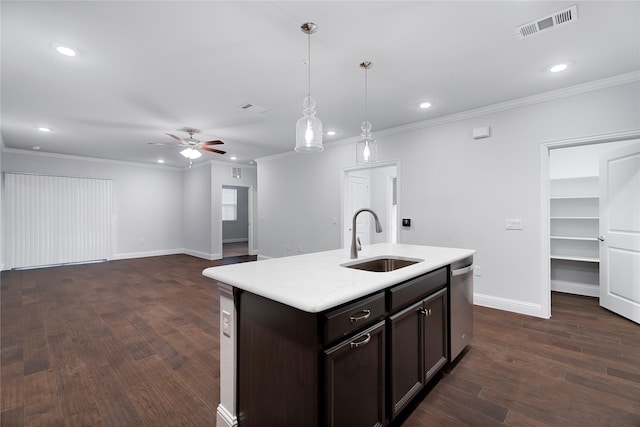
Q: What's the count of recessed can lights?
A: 7